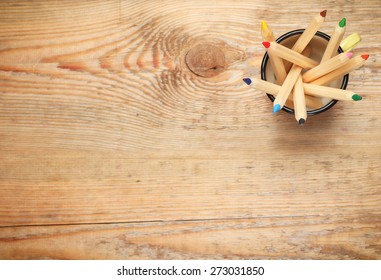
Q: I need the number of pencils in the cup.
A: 10